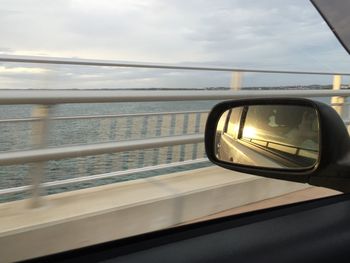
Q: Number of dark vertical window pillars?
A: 2